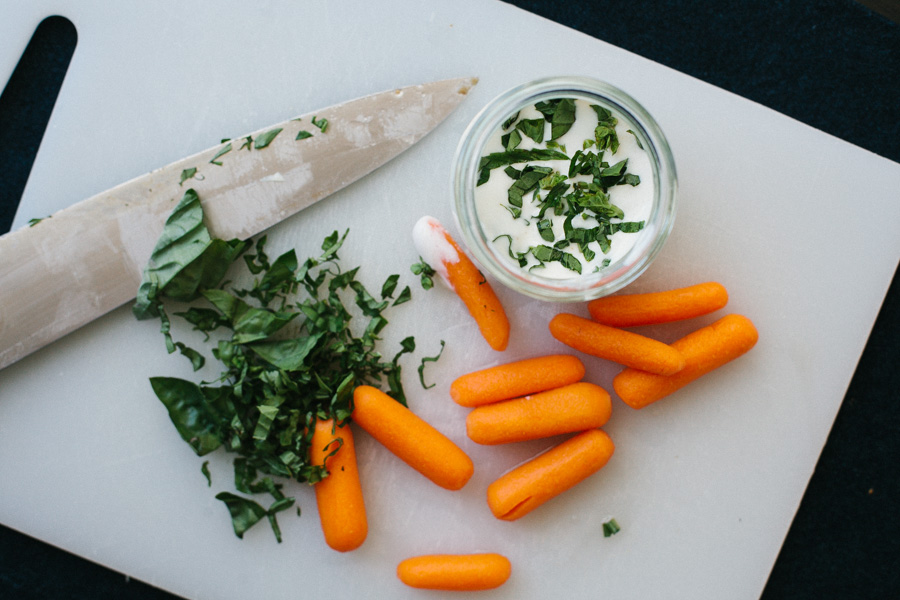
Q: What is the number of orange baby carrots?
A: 10